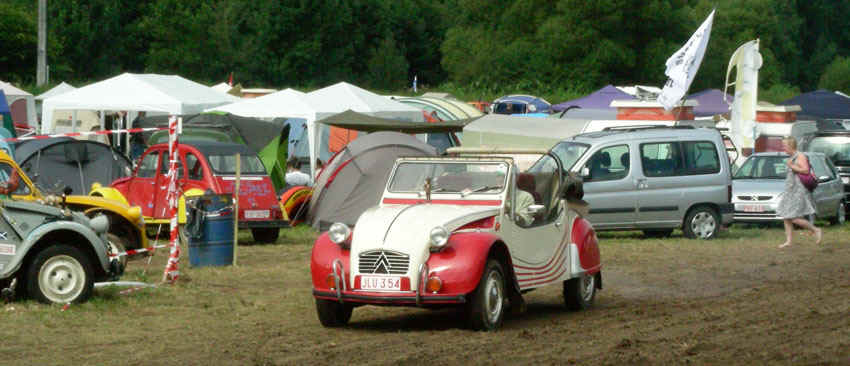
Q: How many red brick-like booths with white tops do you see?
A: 2